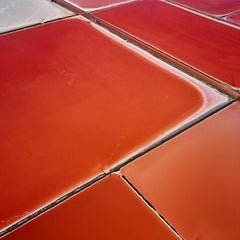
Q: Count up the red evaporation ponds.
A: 7